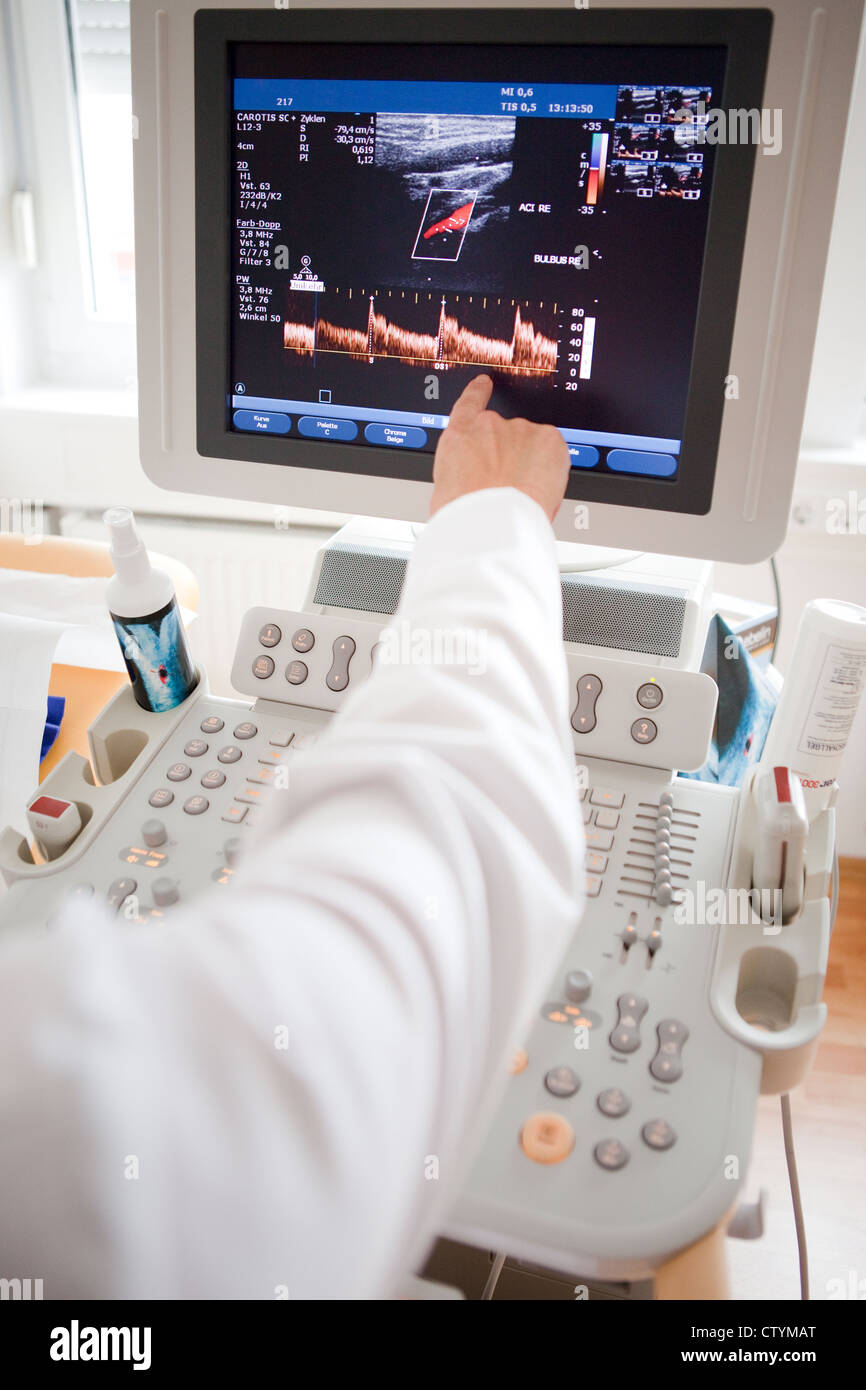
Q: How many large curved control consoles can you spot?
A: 1